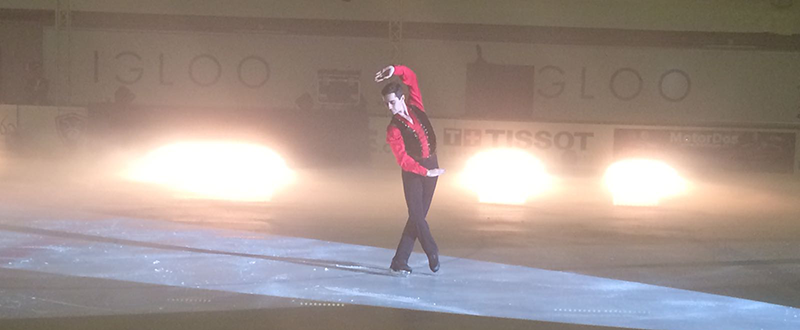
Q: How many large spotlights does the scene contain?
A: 3